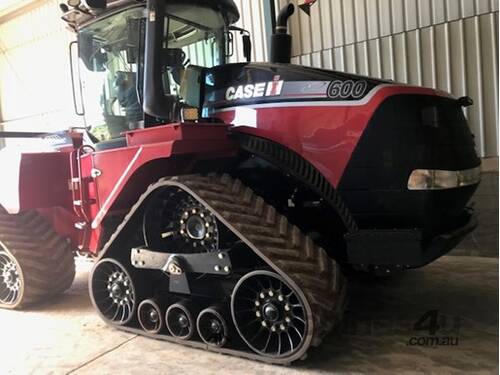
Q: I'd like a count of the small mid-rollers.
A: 3